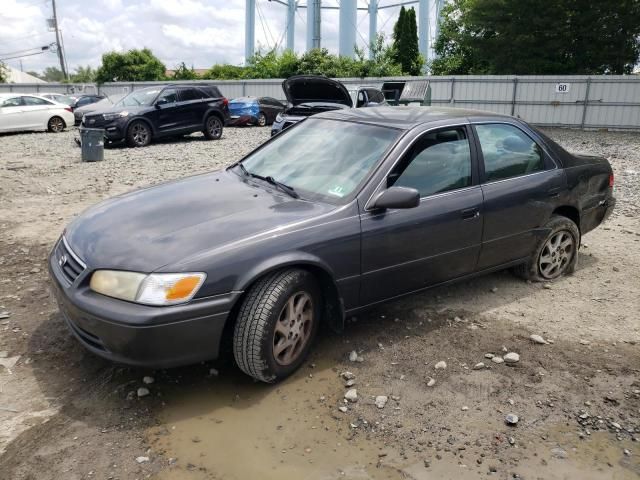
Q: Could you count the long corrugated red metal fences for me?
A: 0